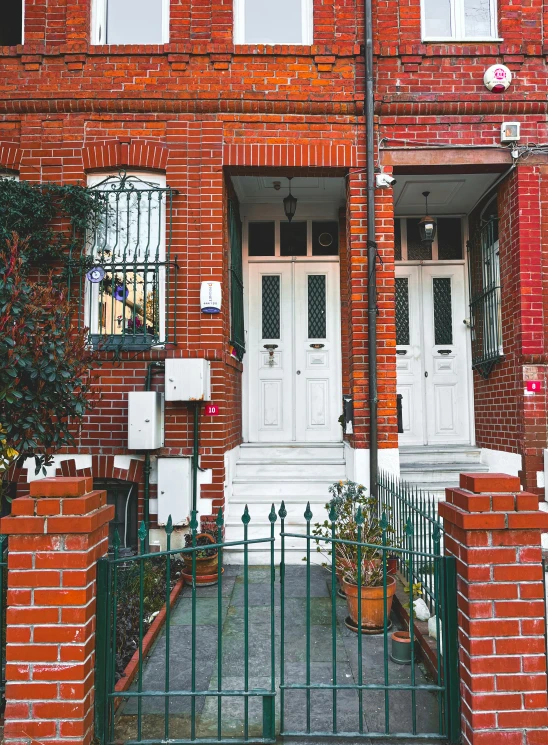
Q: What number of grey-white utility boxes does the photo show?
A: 3